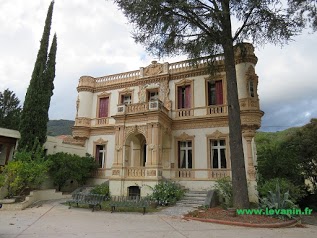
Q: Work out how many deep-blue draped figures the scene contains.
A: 0